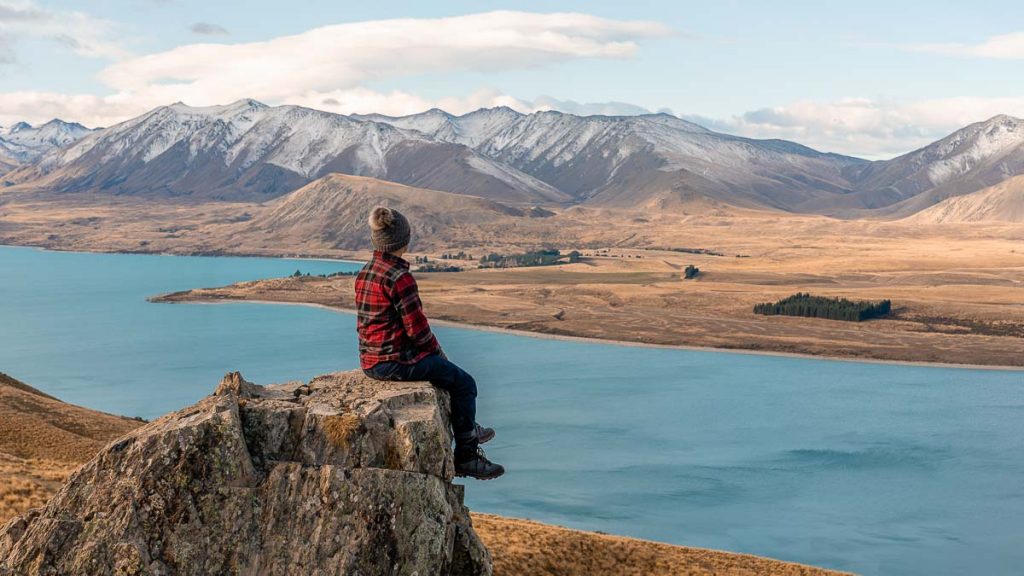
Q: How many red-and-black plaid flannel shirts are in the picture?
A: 1